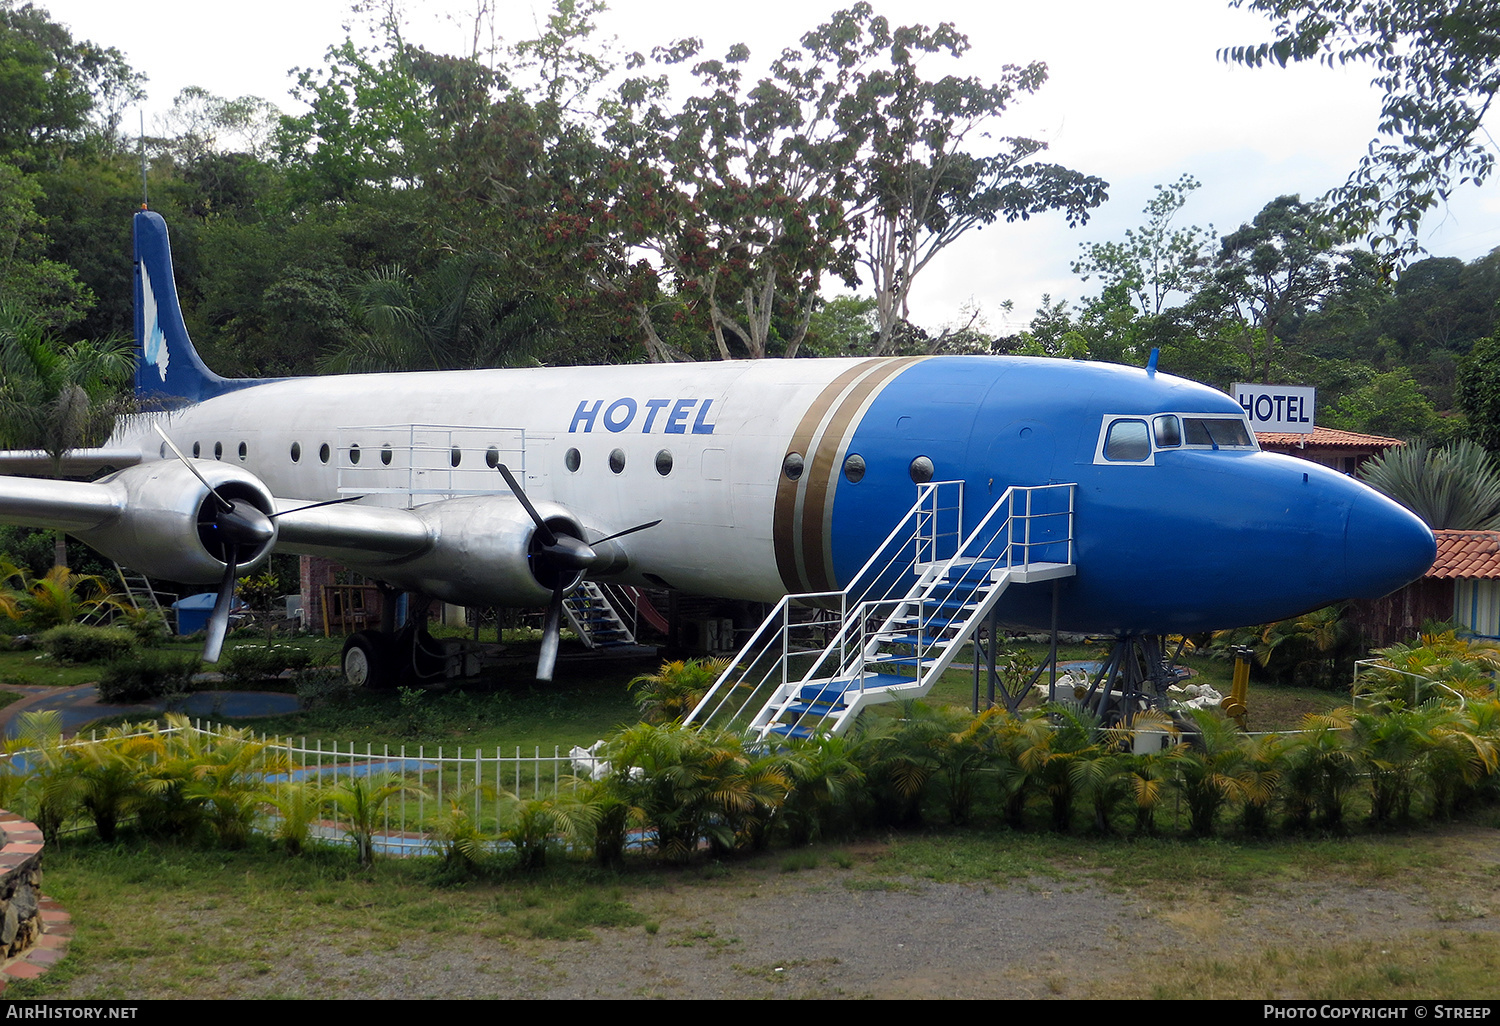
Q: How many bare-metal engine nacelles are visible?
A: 2